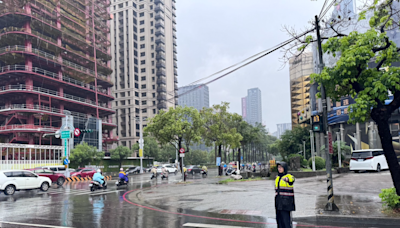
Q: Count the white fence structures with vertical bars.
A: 1